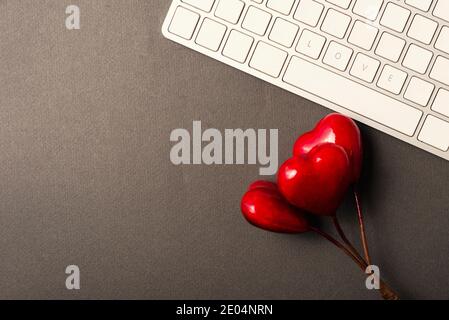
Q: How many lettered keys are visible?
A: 4